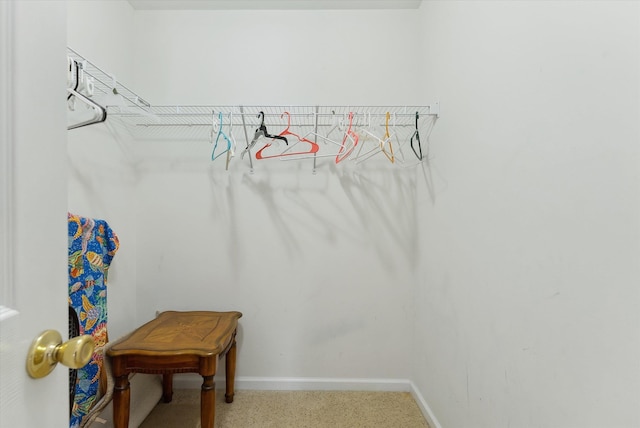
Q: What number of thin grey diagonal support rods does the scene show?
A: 2